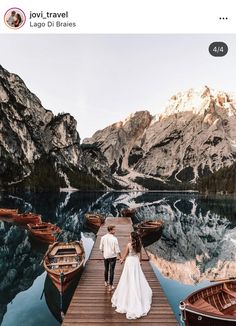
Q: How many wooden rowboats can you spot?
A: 8